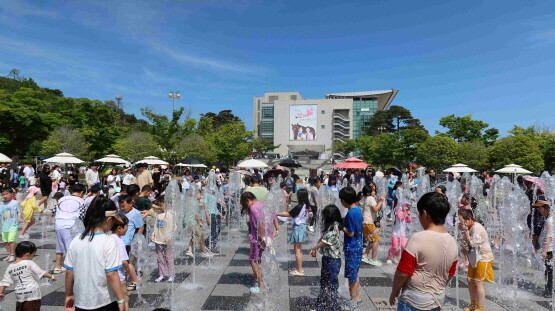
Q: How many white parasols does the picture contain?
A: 8